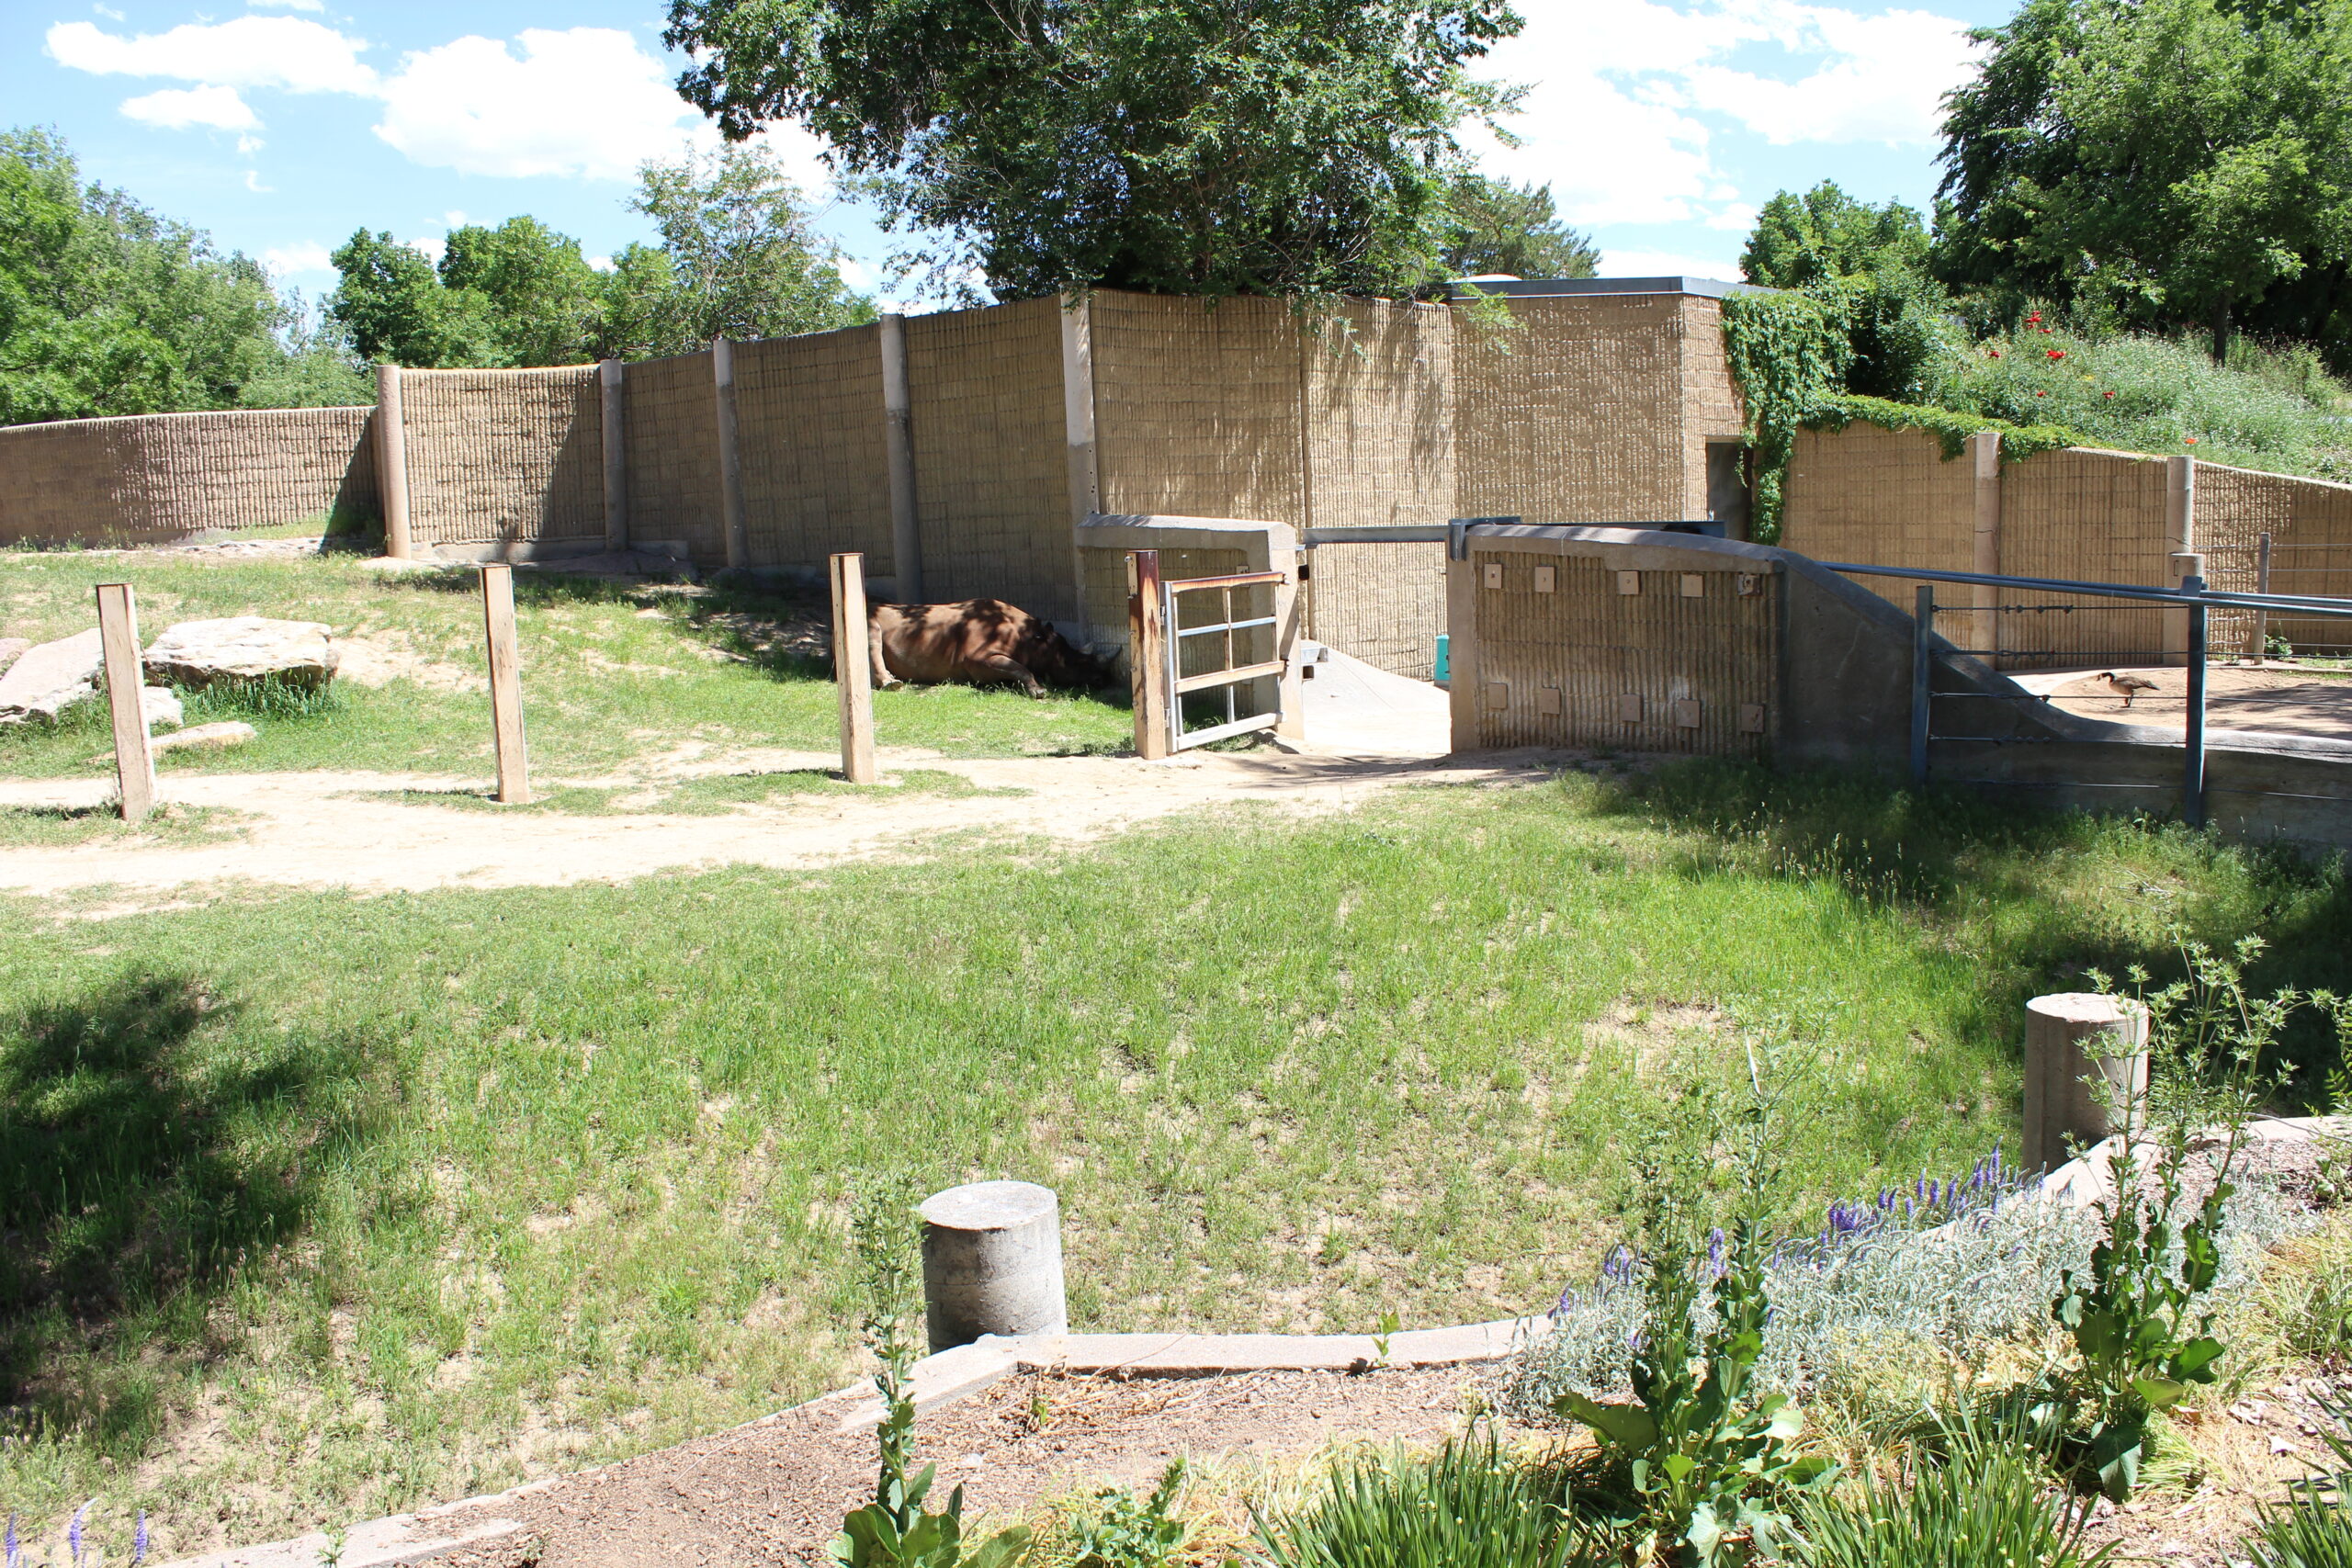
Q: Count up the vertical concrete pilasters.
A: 7